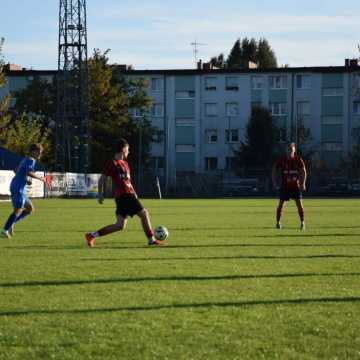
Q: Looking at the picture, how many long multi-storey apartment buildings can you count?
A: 1